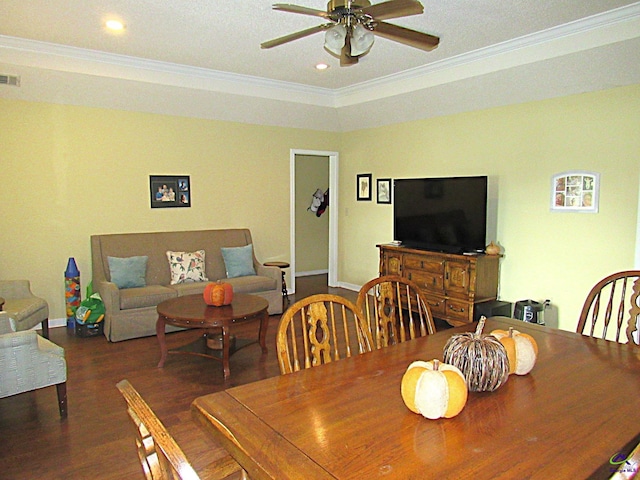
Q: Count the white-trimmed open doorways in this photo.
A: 1